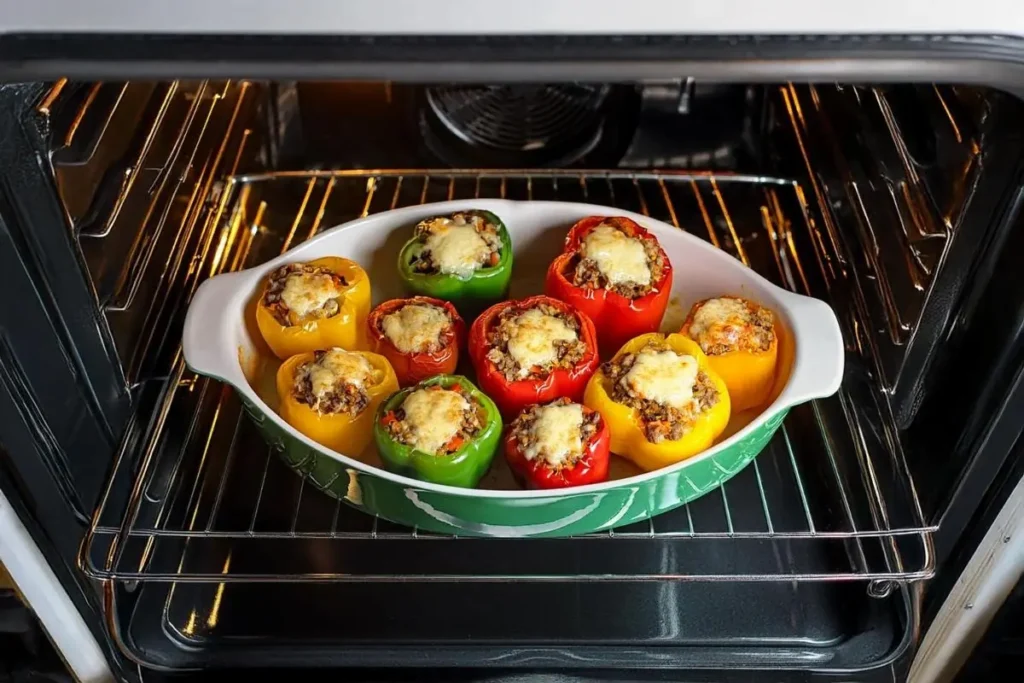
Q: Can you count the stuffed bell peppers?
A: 10